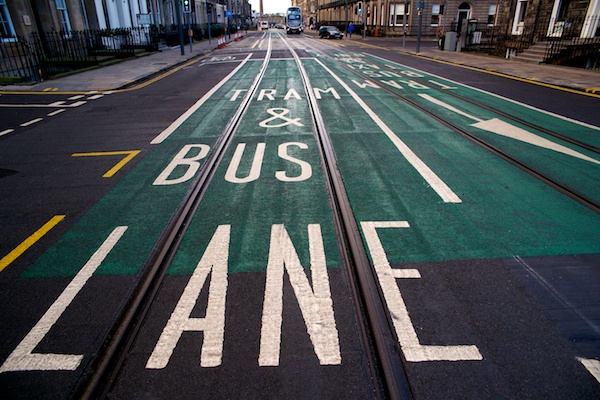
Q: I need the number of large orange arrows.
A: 0